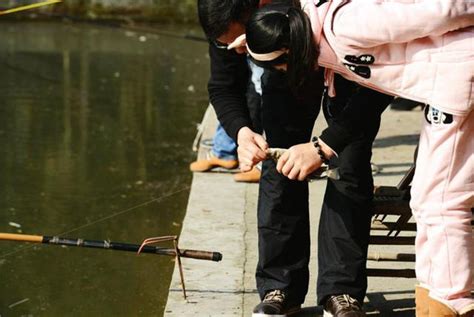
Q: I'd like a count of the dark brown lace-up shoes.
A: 2